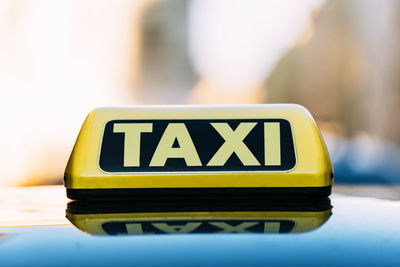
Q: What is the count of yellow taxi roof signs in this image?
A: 1